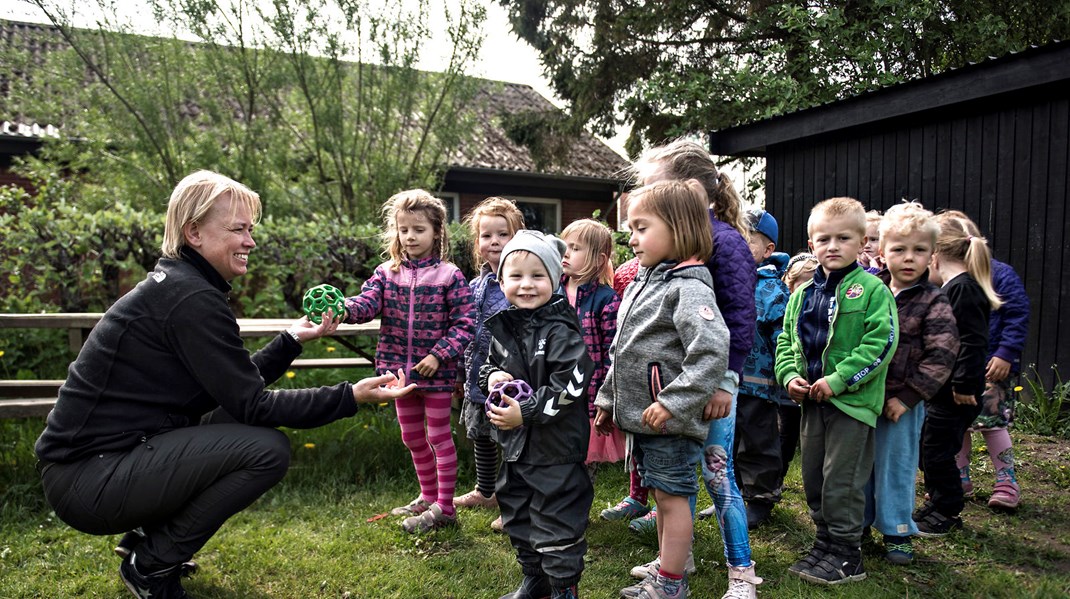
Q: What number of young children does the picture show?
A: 14